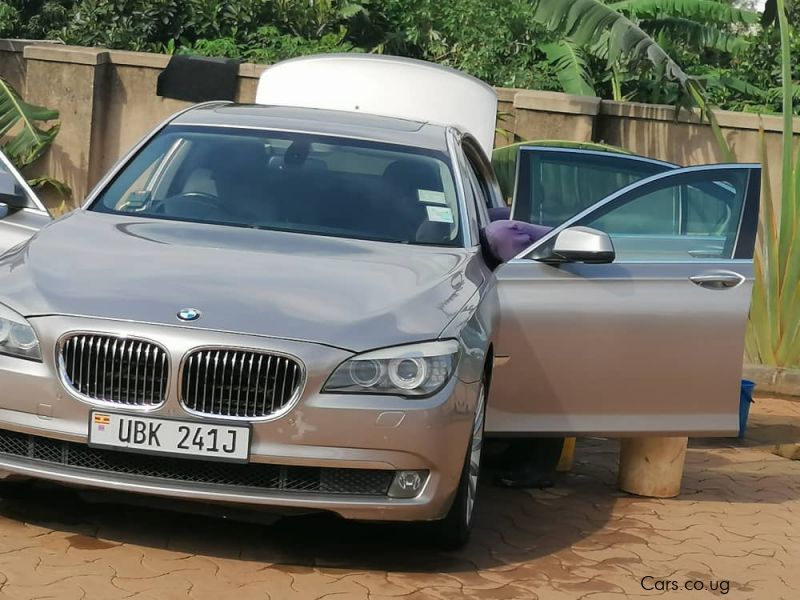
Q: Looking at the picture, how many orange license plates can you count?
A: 0